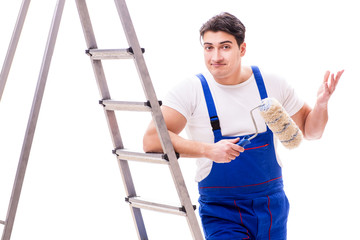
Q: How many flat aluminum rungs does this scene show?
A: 4